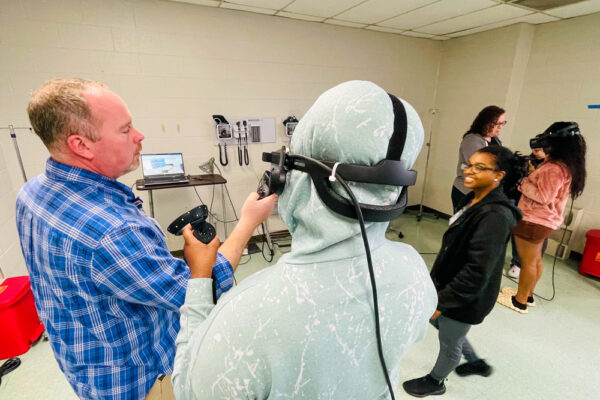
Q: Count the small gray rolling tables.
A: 1